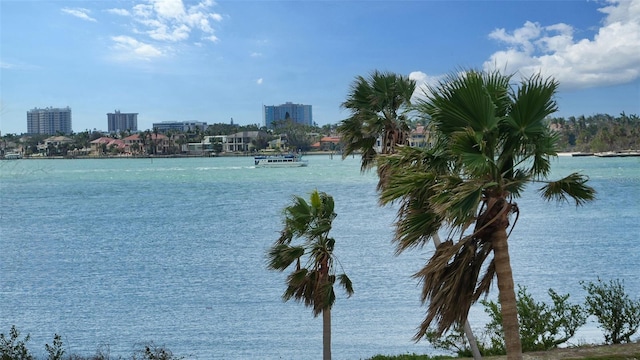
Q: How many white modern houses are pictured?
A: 1